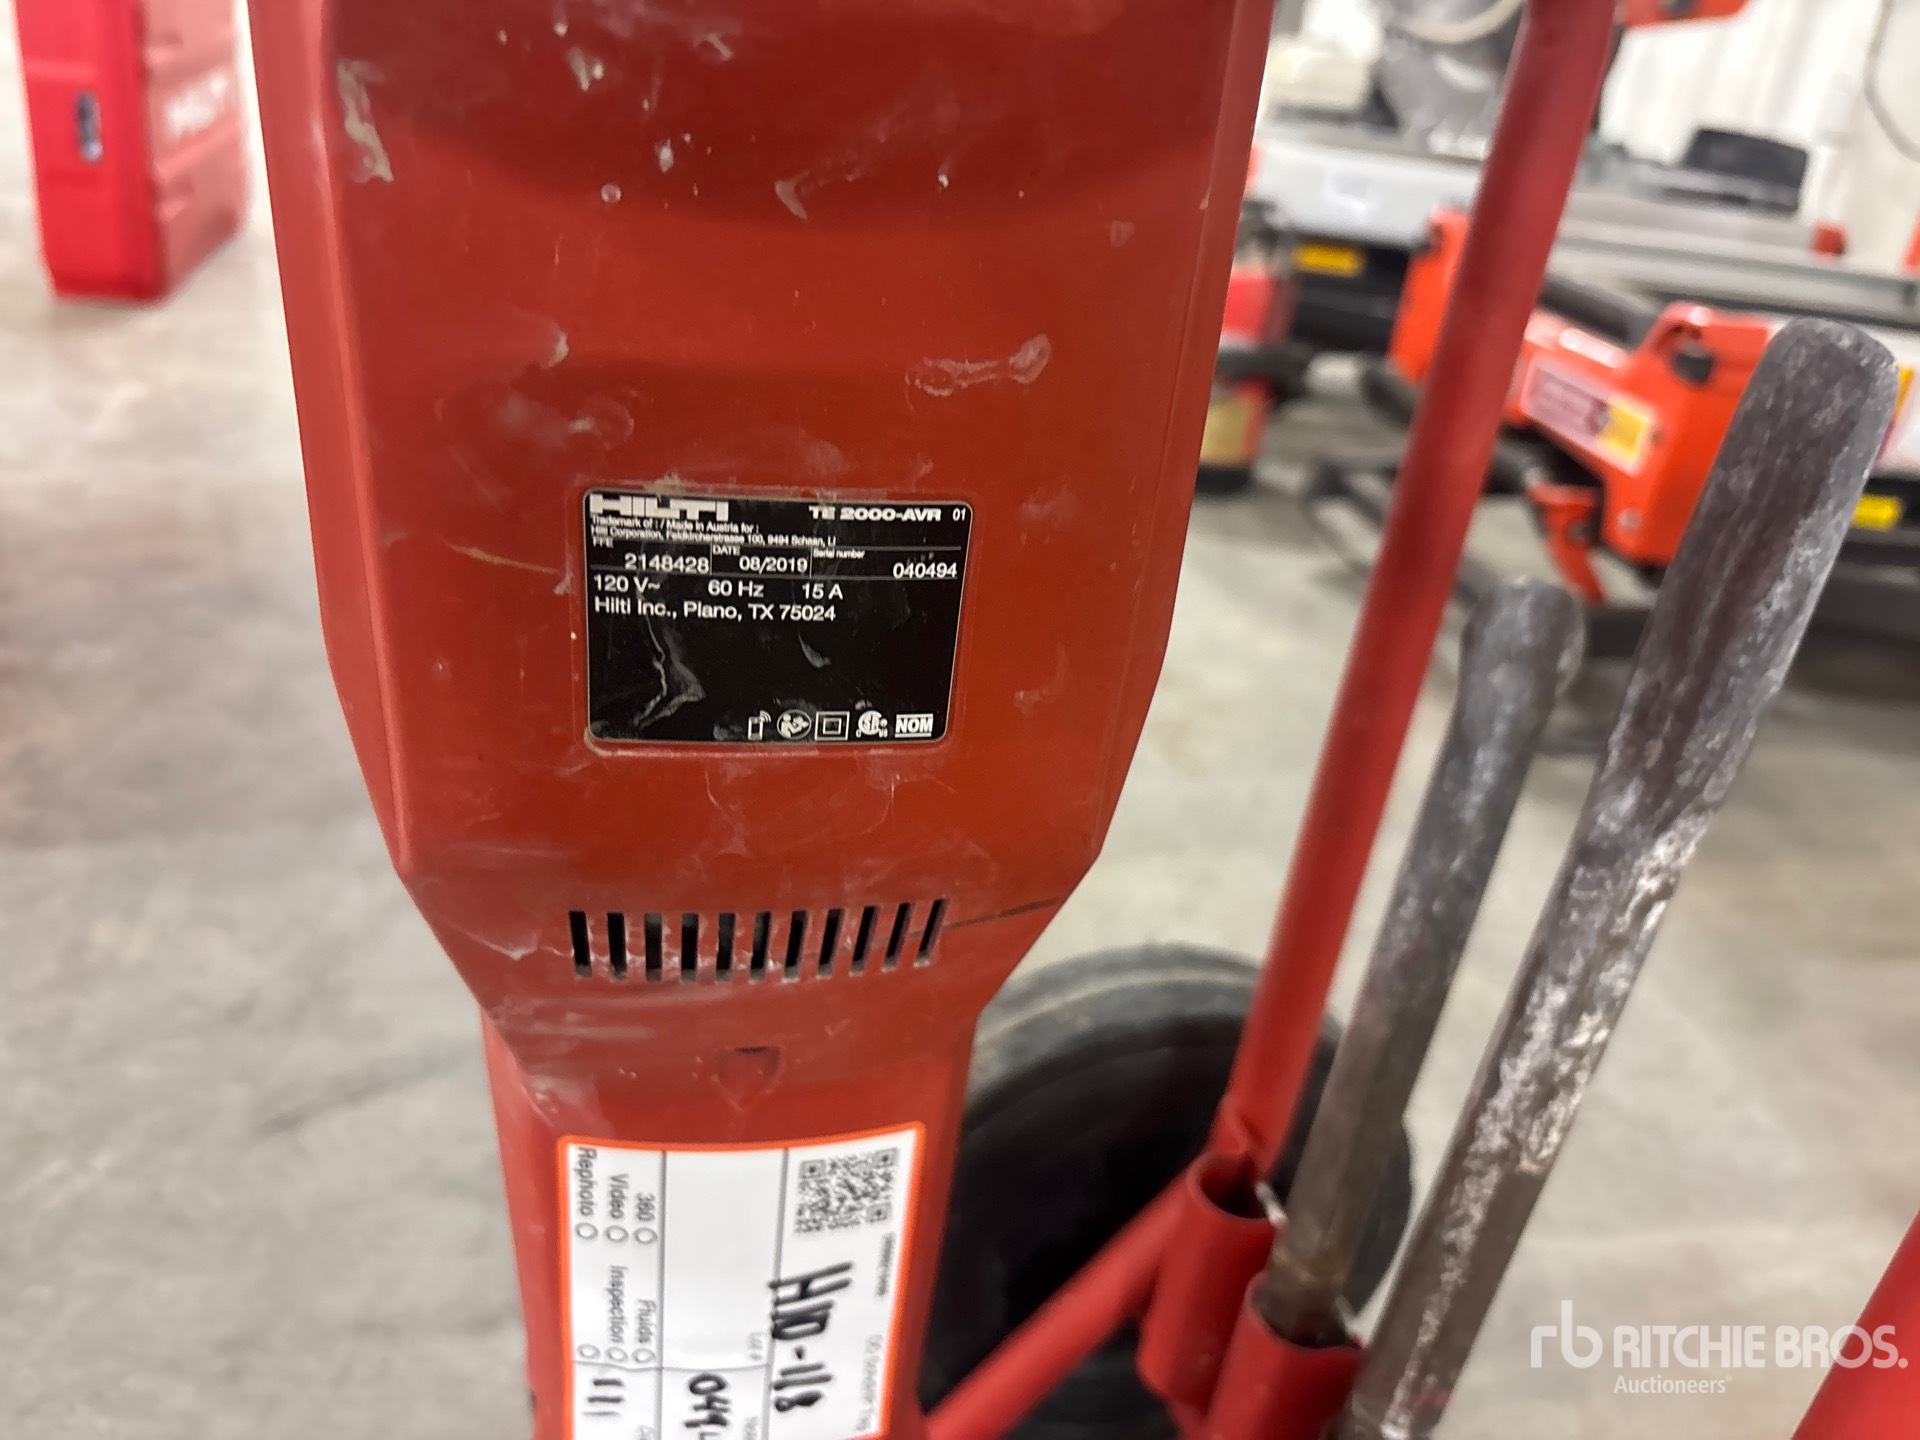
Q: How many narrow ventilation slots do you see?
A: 11